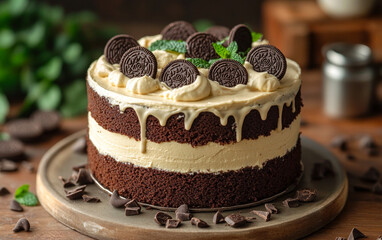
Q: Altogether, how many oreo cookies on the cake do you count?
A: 9